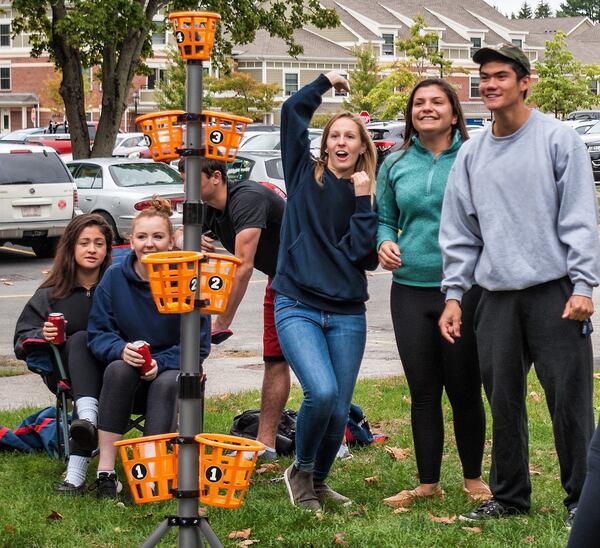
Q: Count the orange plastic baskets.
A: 7